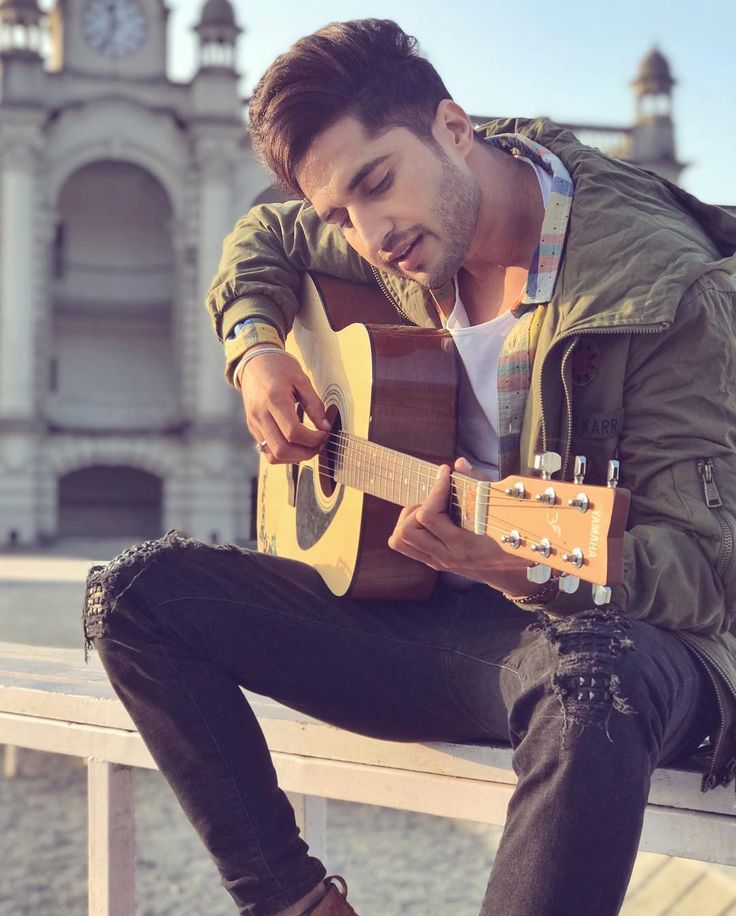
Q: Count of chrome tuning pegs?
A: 6